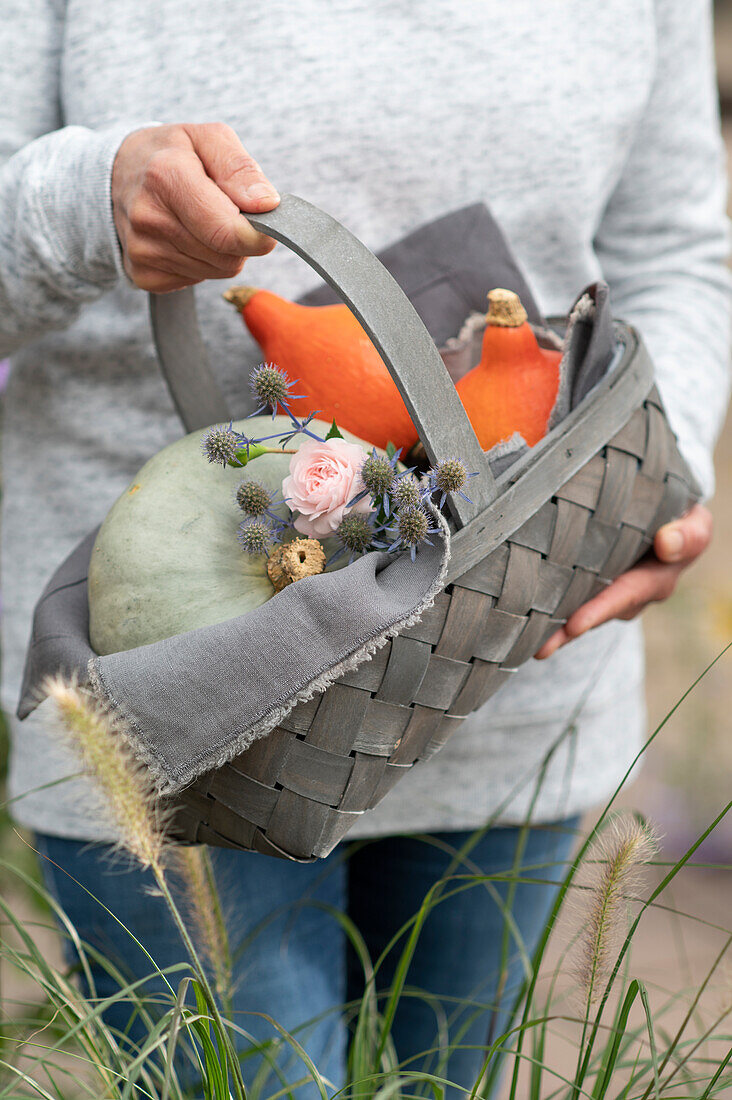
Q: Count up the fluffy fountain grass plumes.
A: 3